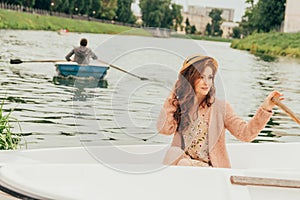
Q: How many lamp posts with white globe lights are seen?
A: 3